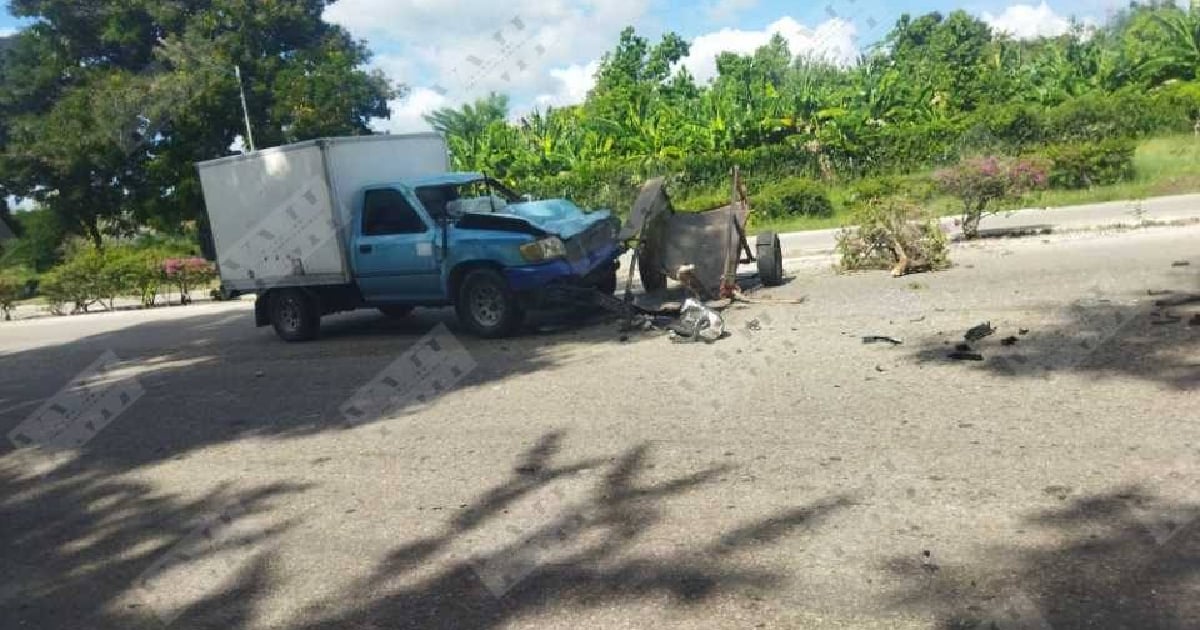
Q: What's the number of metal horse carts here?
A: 1